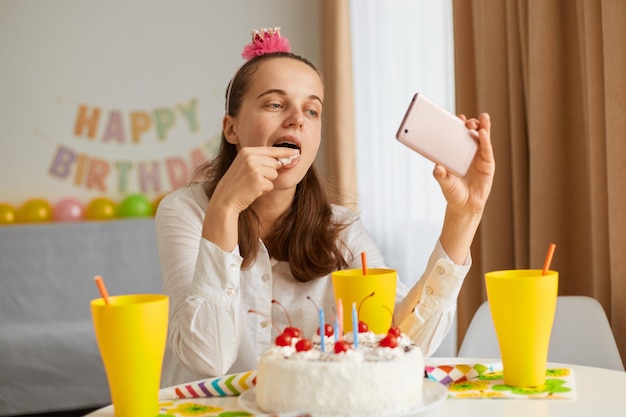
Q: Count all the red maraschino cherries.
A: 8